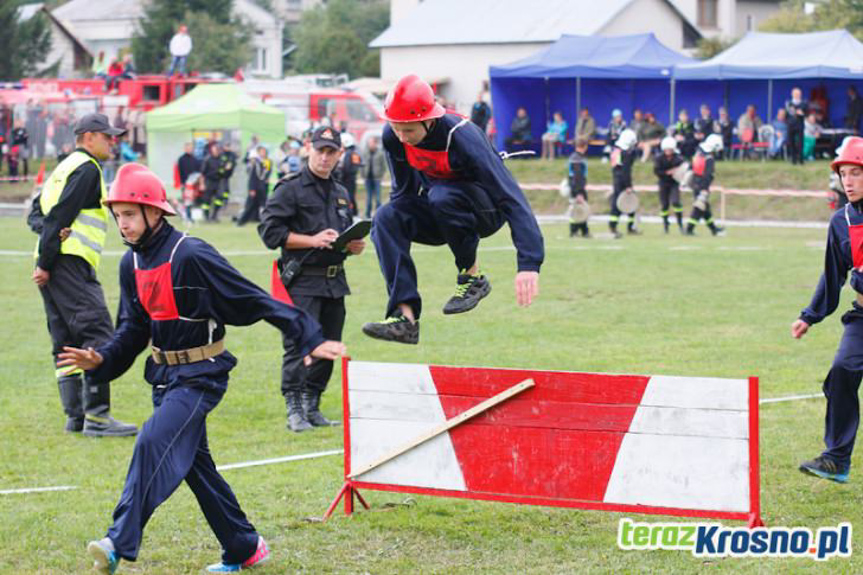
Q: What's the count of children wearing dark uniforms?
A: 3